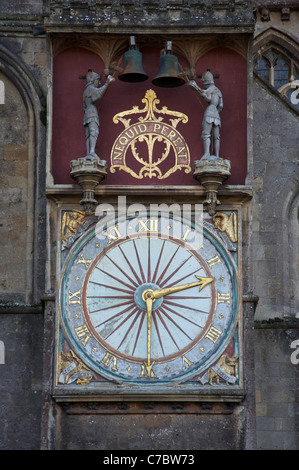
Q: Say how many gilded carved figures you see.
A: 4